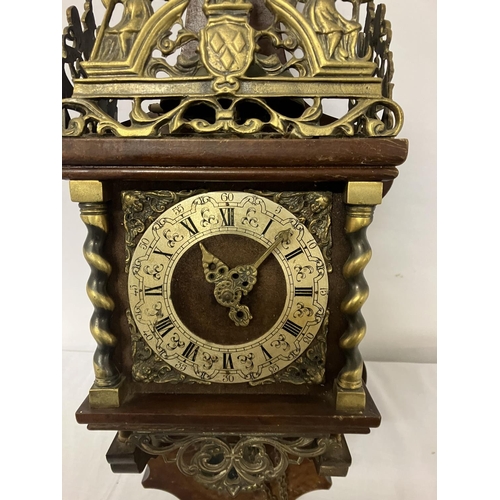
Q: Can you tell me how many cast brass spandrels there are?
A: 4